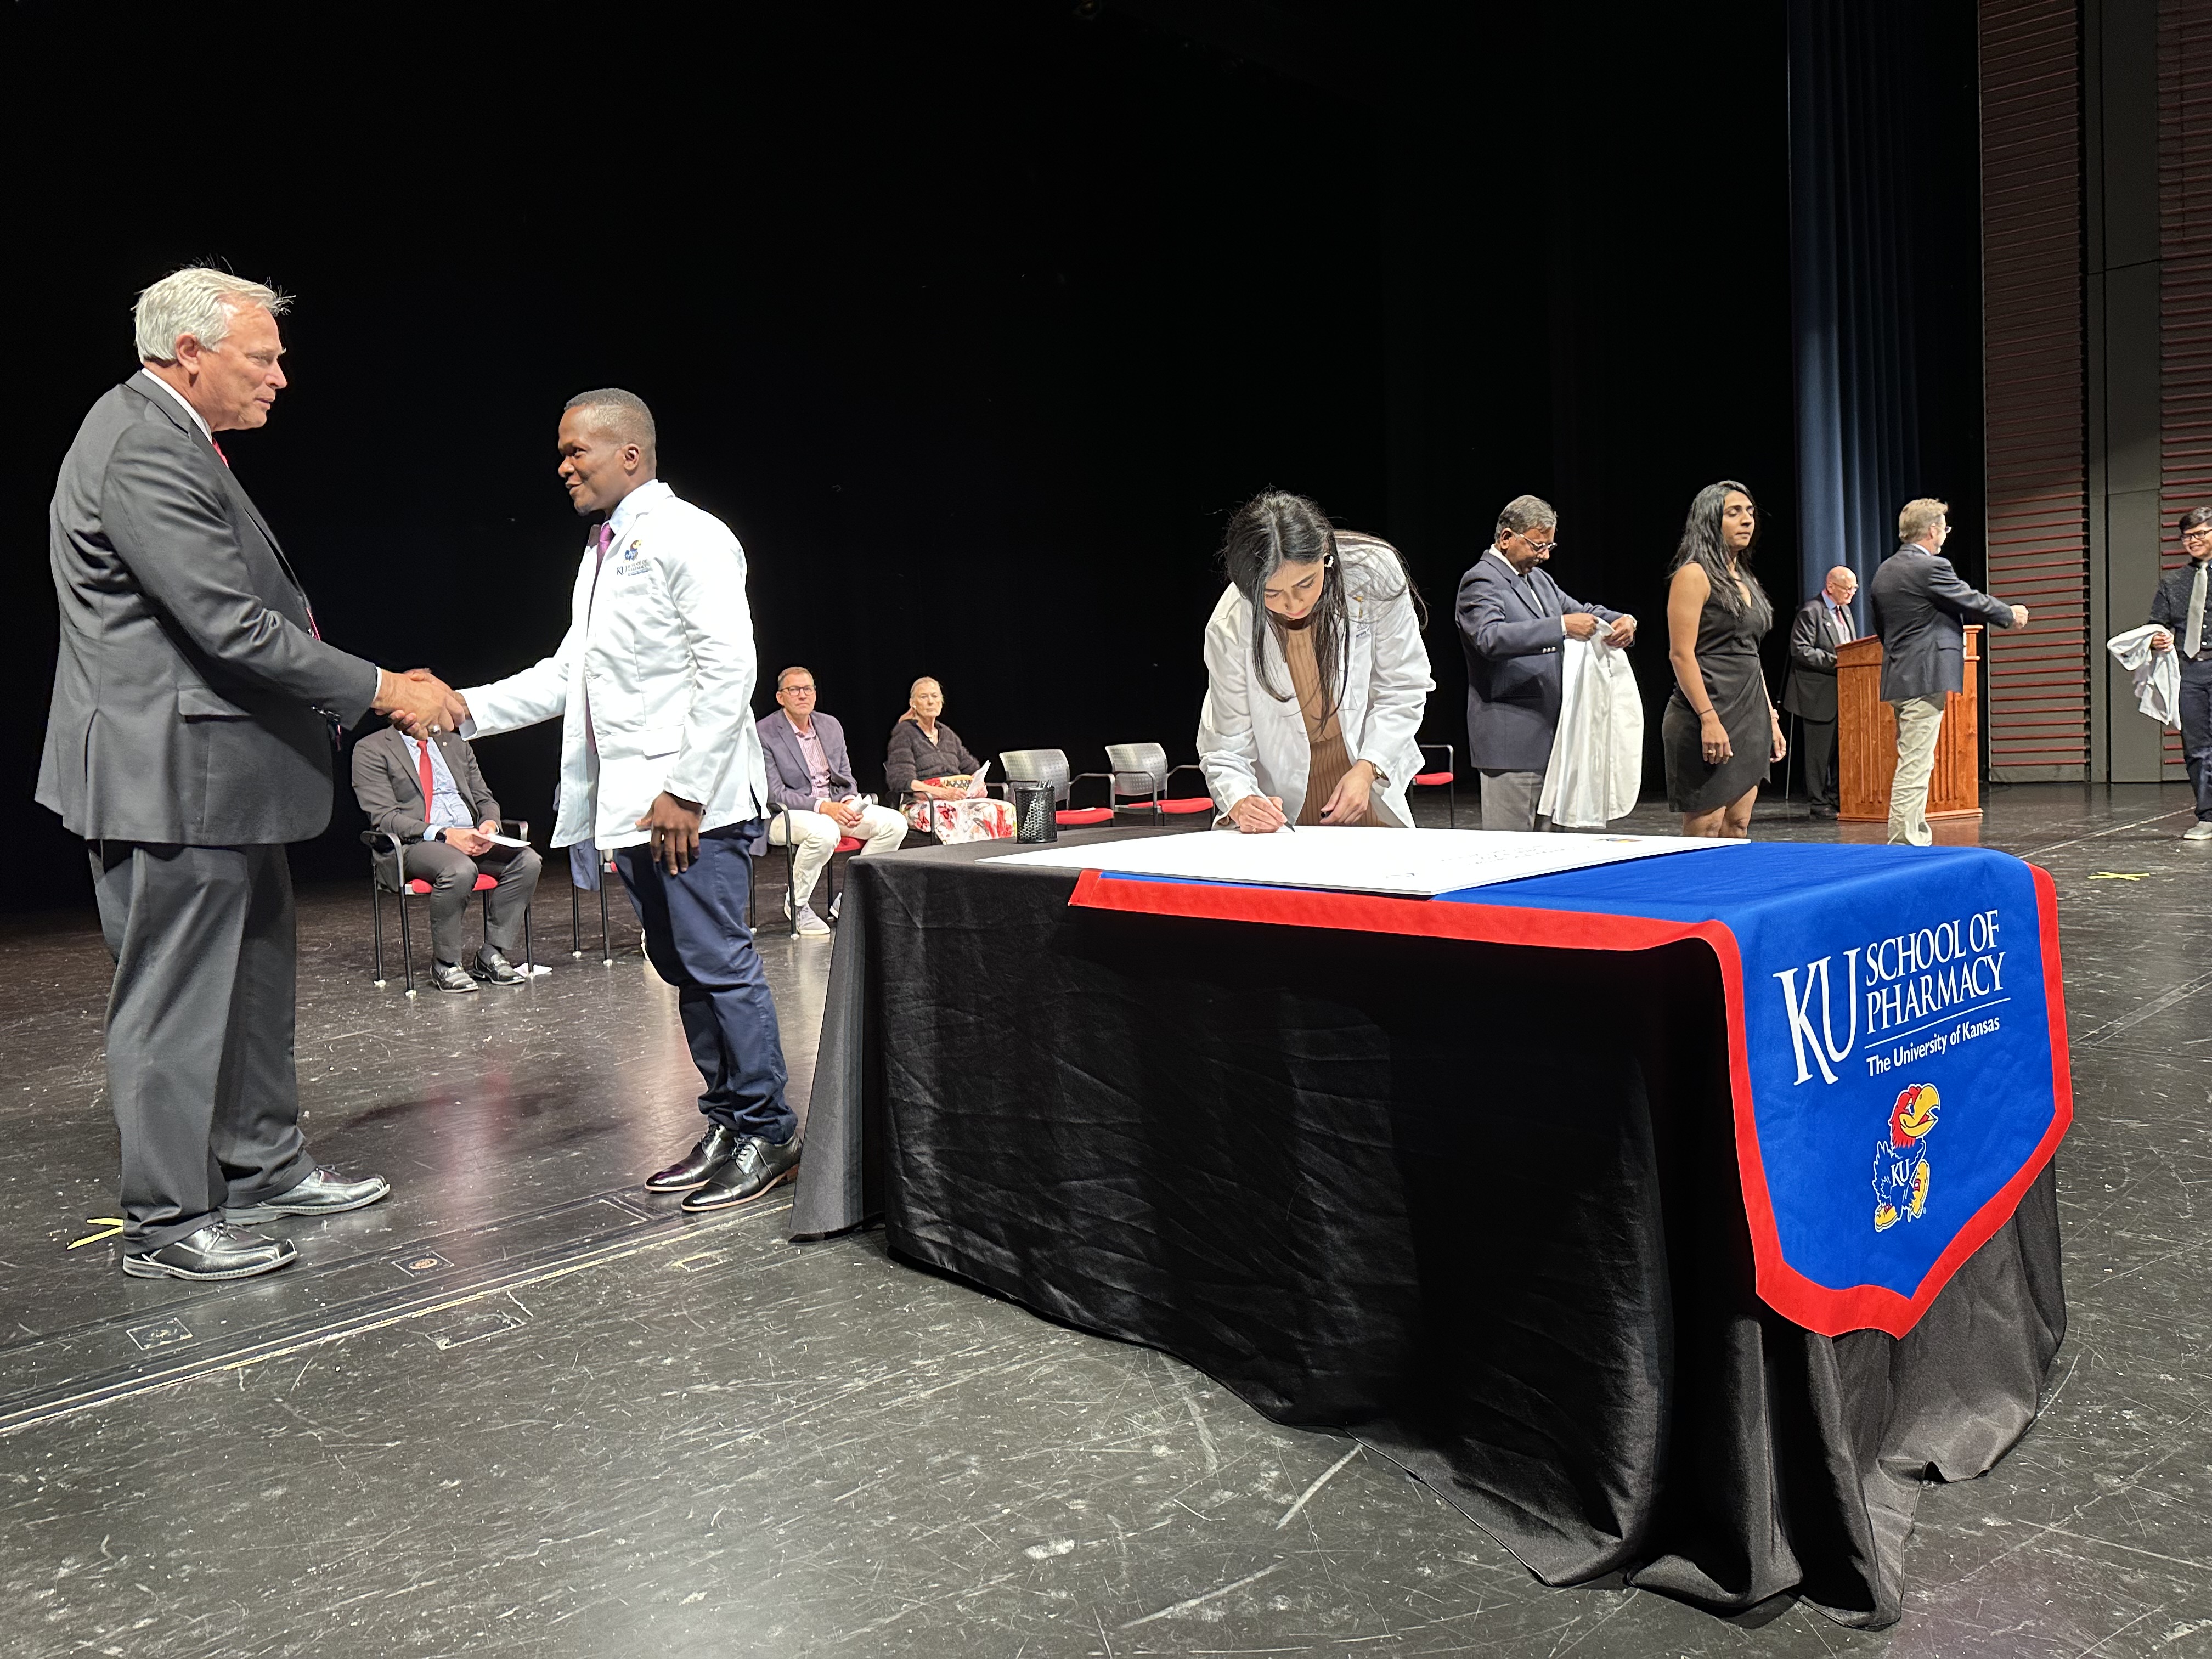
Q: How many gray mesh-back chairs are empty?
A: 2